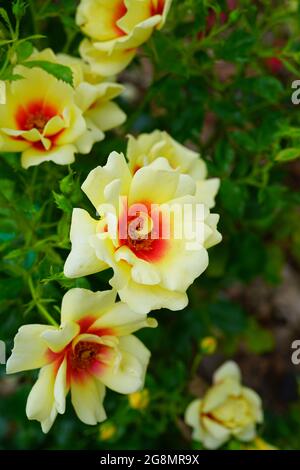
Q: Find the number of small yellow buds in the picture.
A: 3